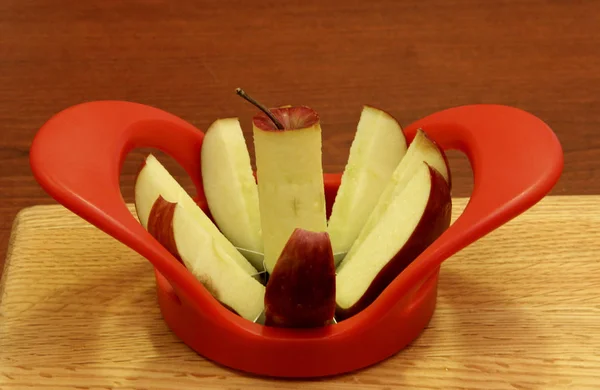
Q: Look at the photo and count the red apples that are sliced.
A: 1